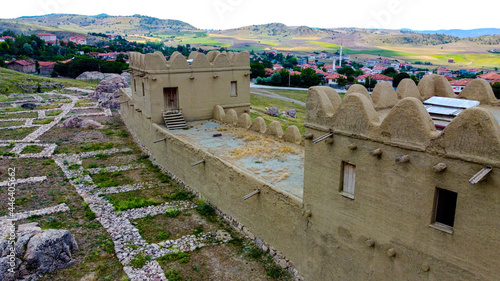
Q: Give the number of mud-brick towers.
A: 2